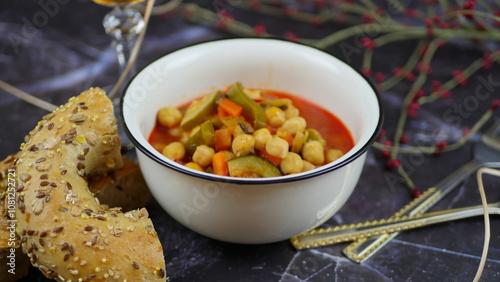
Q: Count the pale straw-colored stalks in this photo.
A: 3